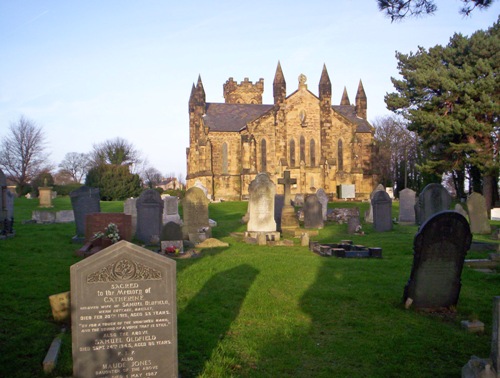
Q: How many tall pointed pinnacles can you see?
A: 6